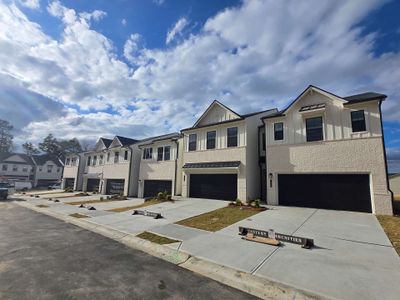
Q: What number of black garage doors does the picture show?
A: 6